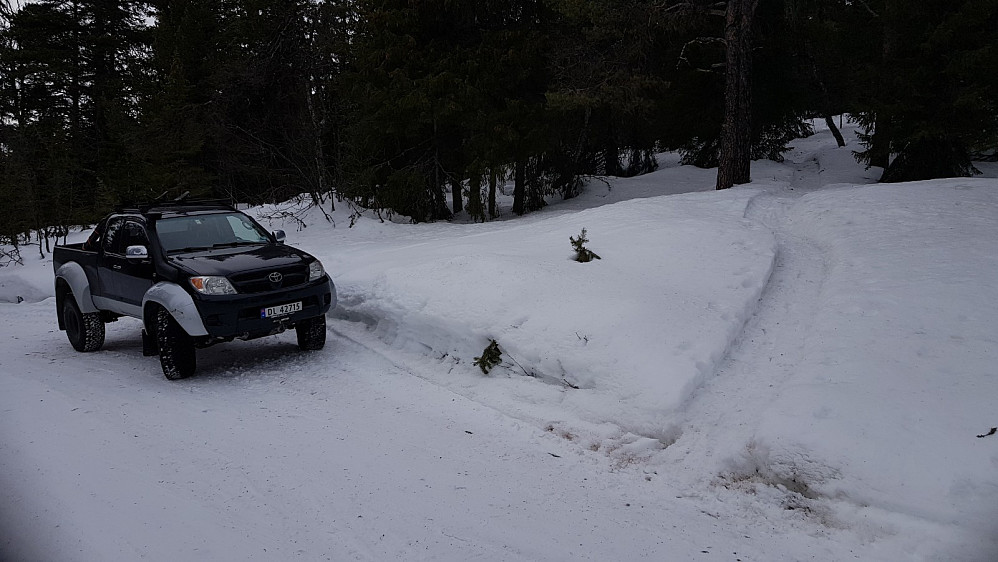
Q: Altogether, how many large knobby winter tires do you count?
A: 3